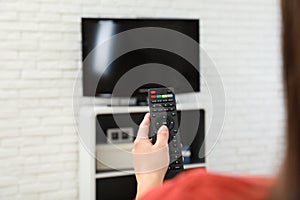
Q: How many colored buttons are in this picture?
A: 5